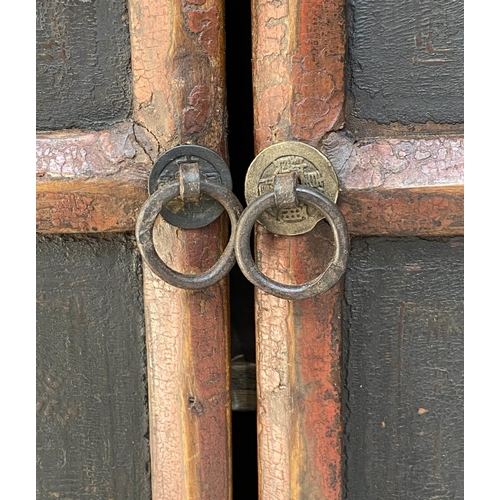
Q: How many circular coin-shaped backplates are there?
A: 2